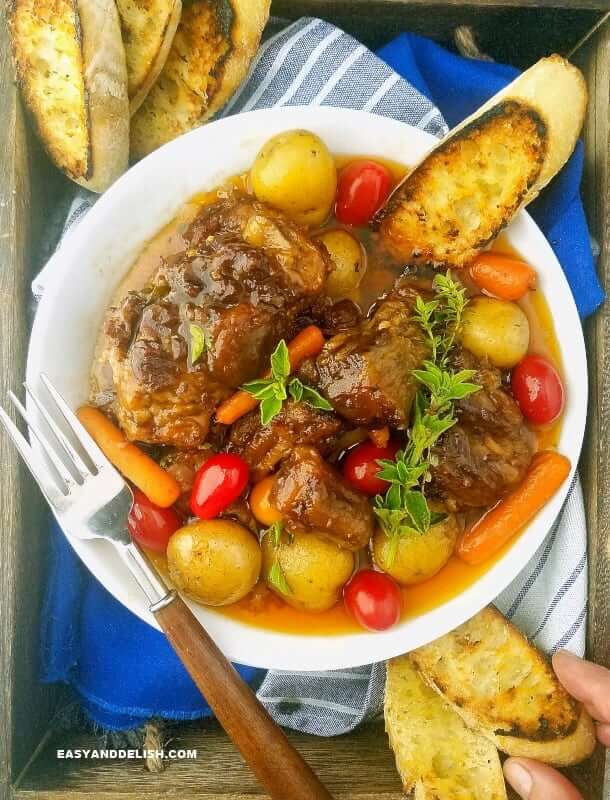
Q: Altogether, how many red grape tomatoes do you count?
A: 6